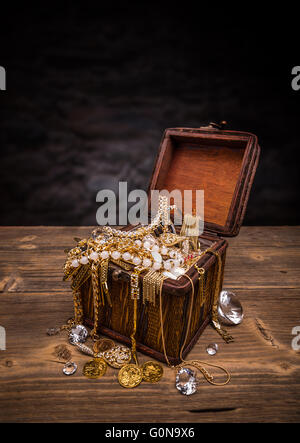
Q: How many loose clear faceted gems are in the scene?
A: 5